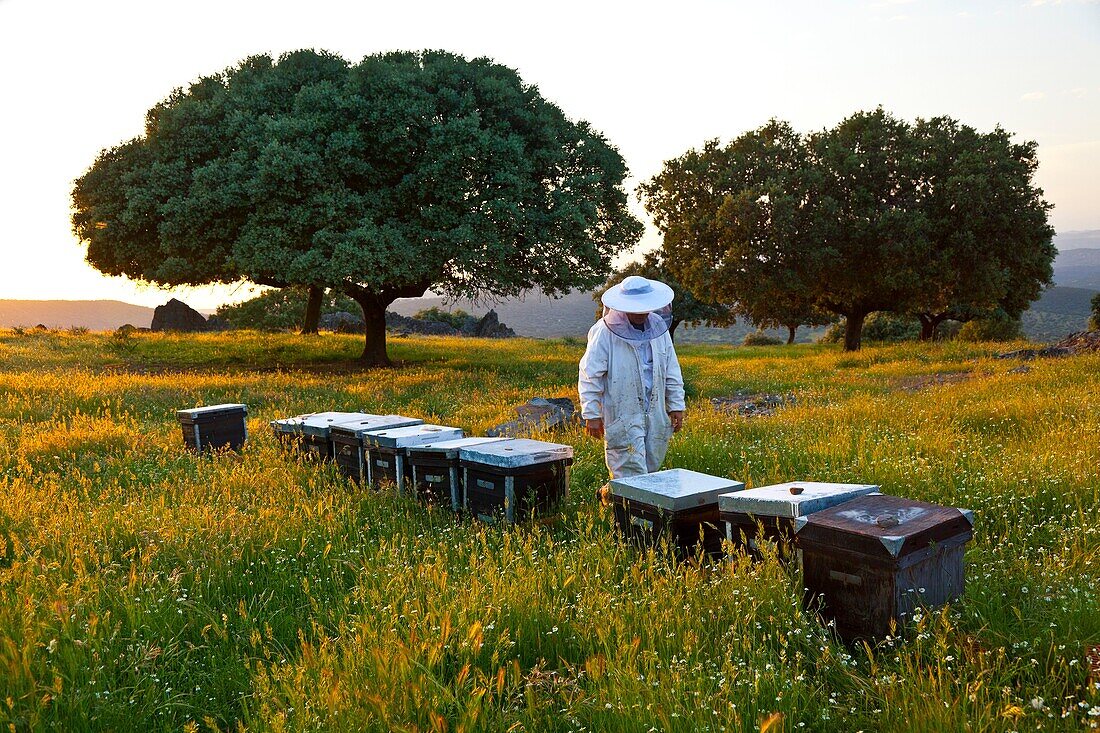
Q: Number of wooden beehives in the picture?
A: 10